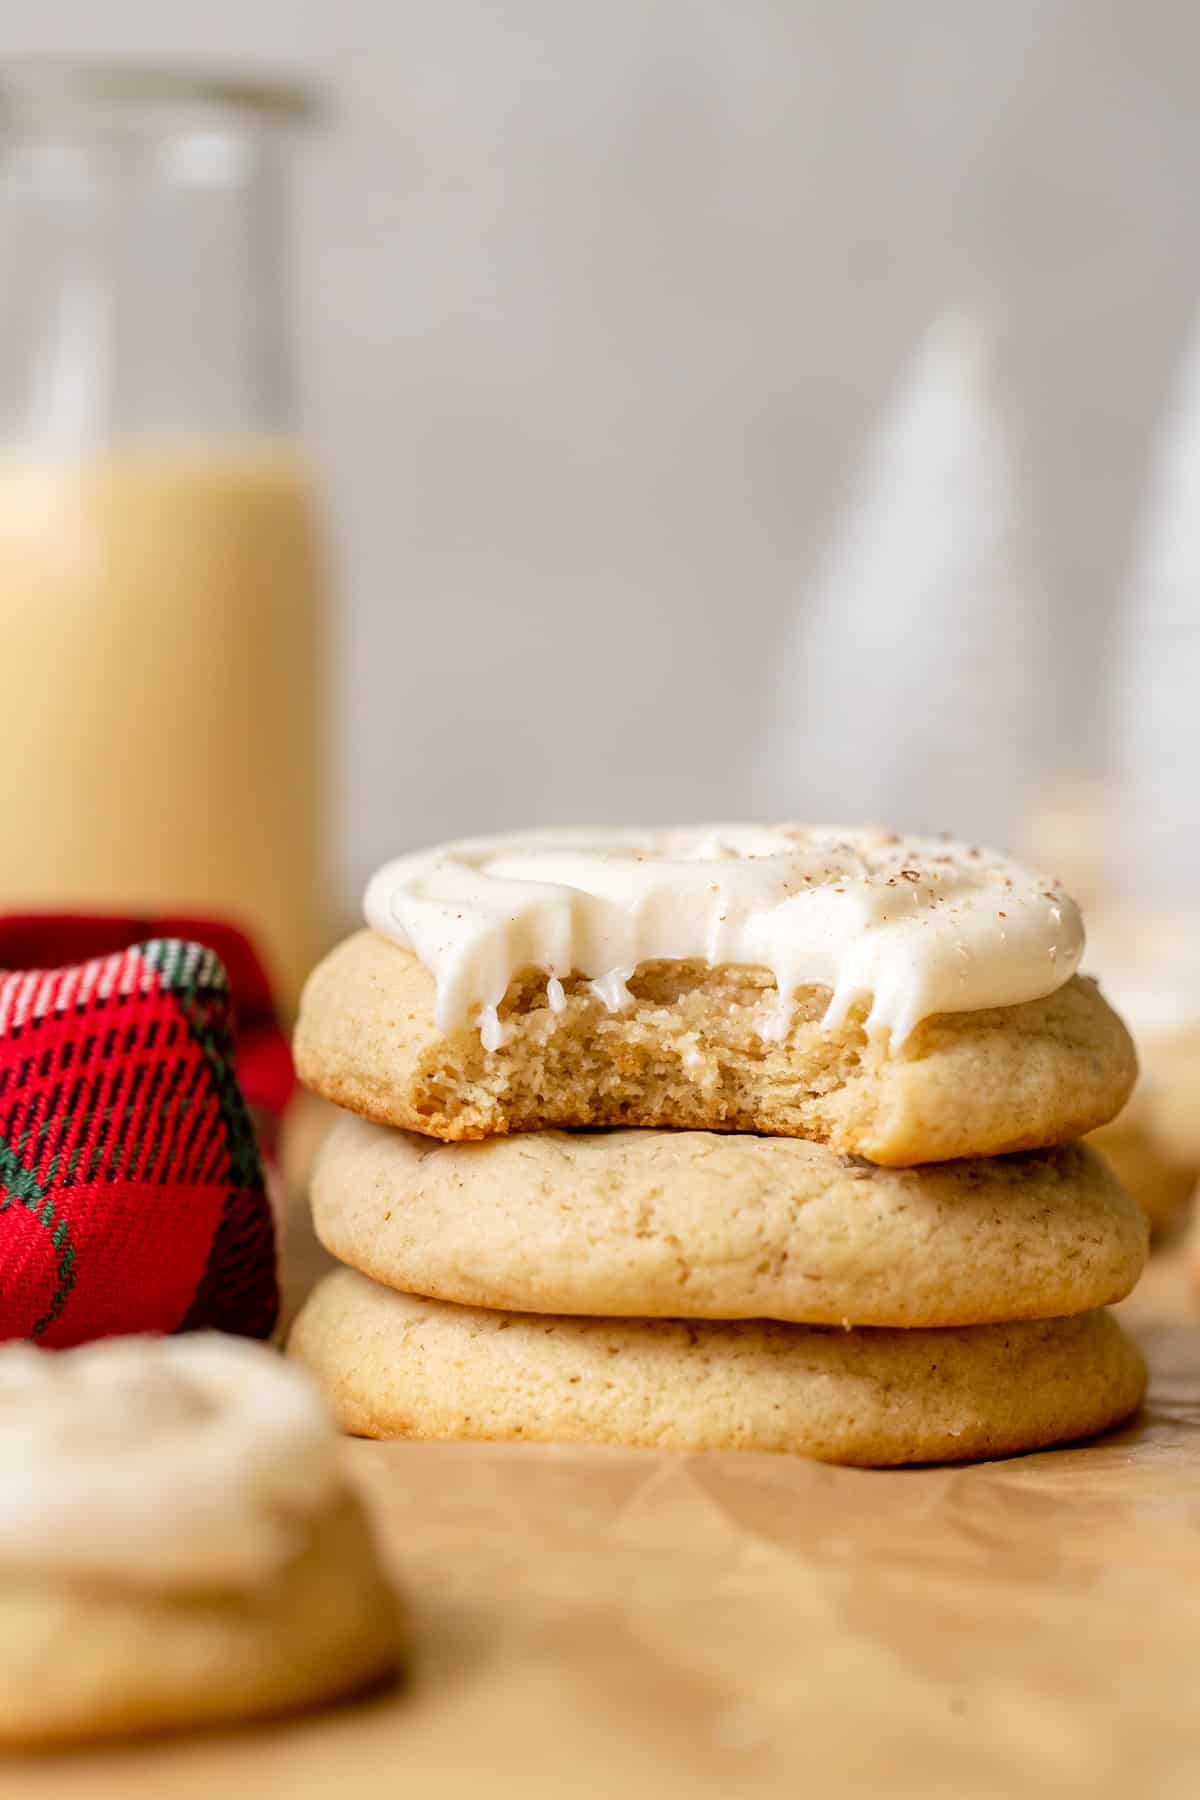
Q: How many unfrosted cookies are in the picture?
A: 2